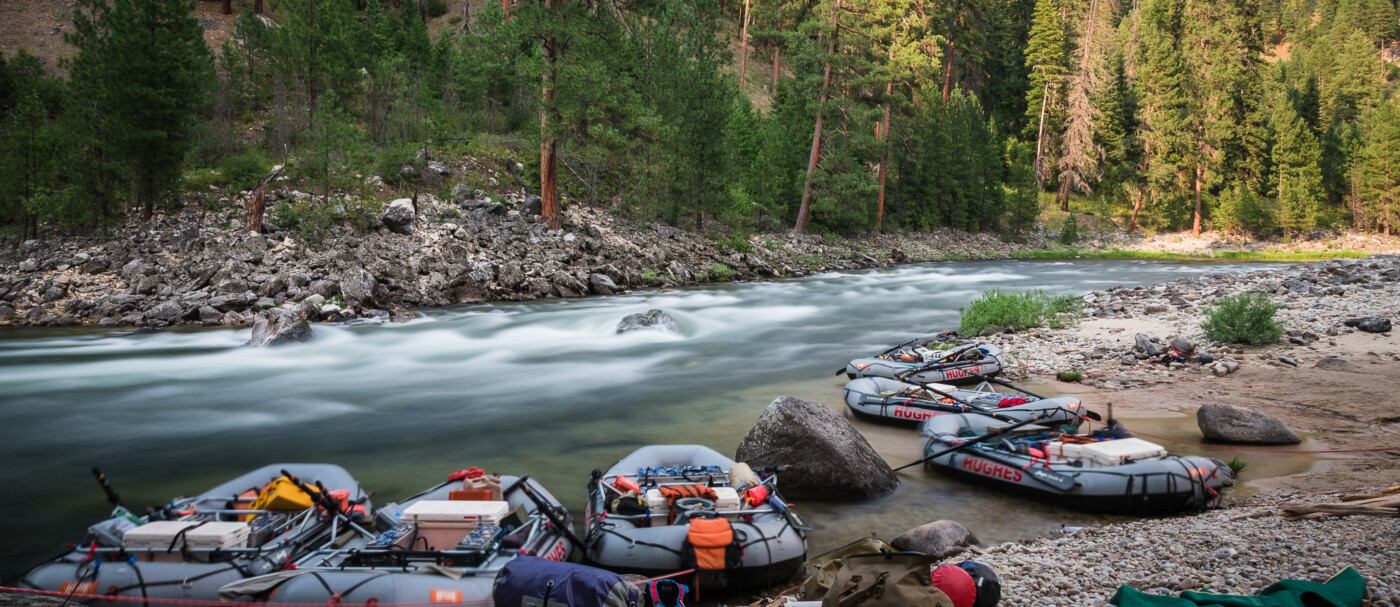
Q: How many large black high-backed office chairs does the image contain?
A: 0